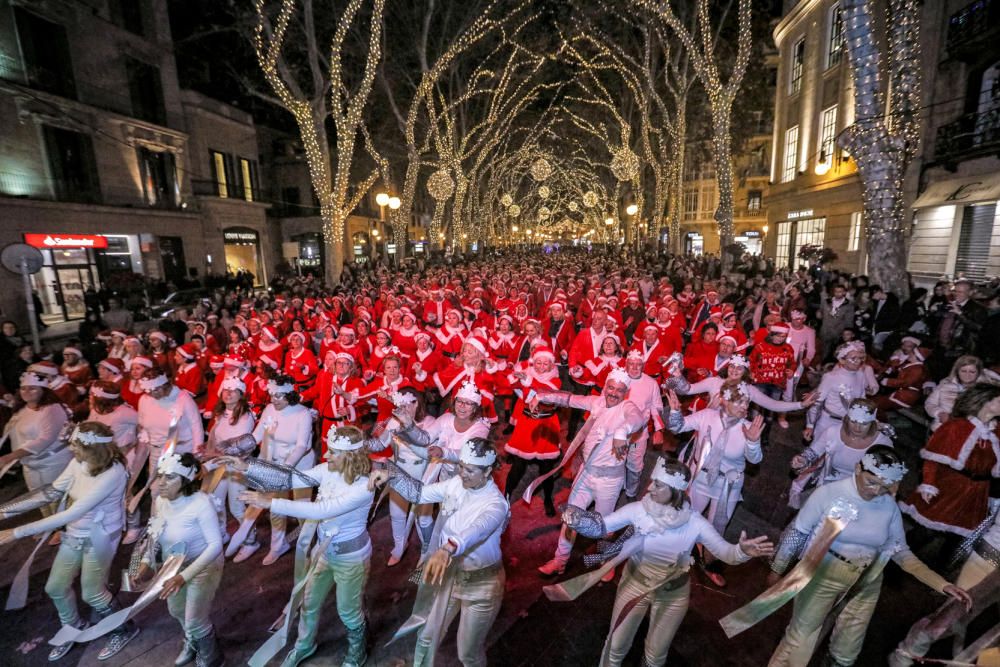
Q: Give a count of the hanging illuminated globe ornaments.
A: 9